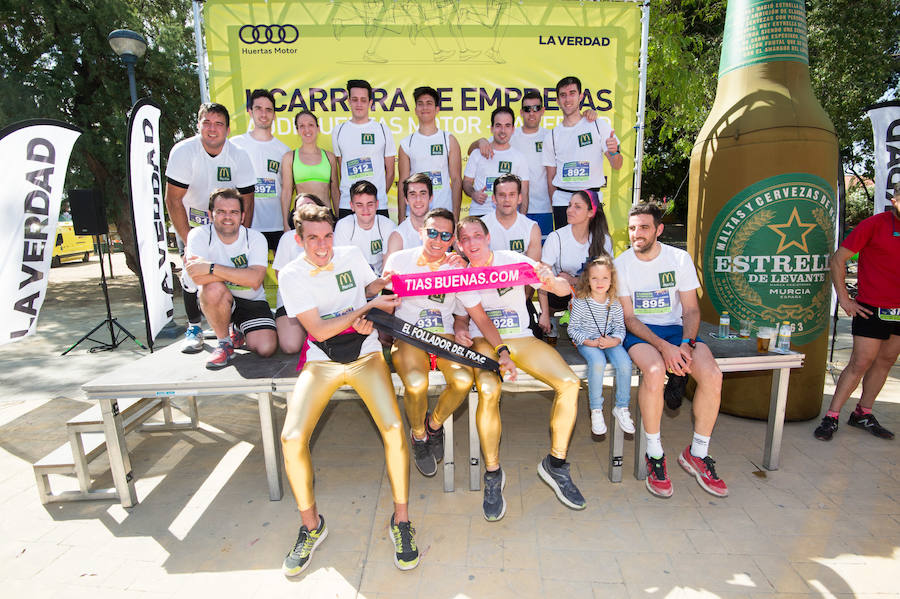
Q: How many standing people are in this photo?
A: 9